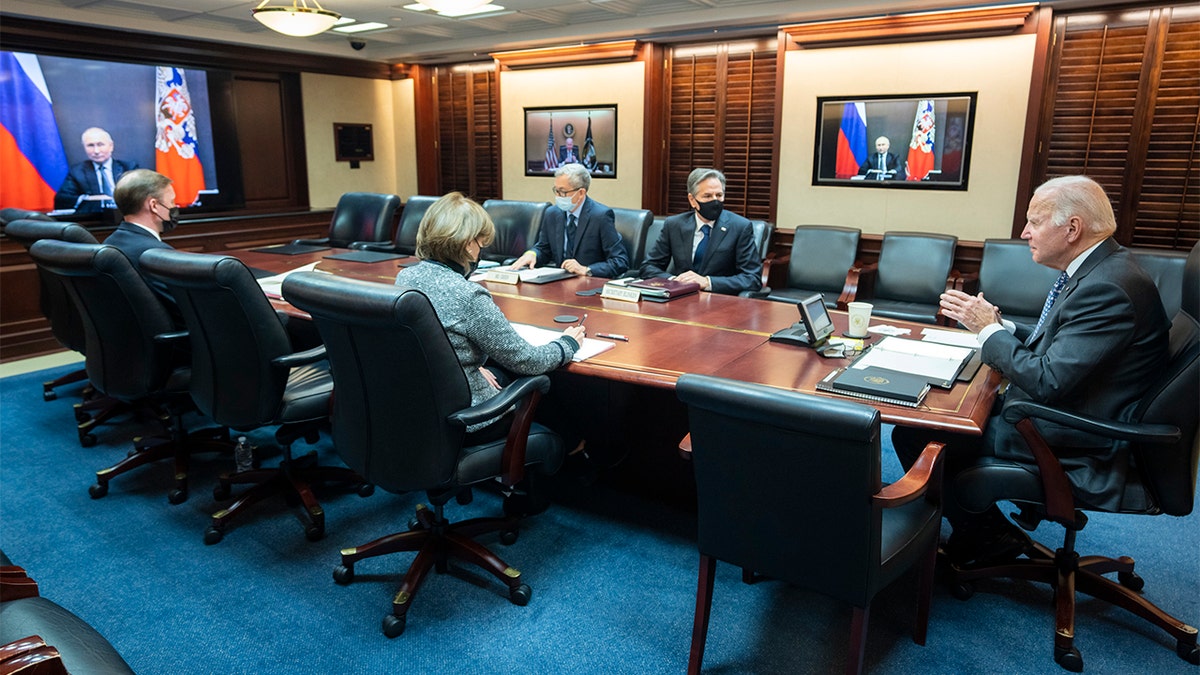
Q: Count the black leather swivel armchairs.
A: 11